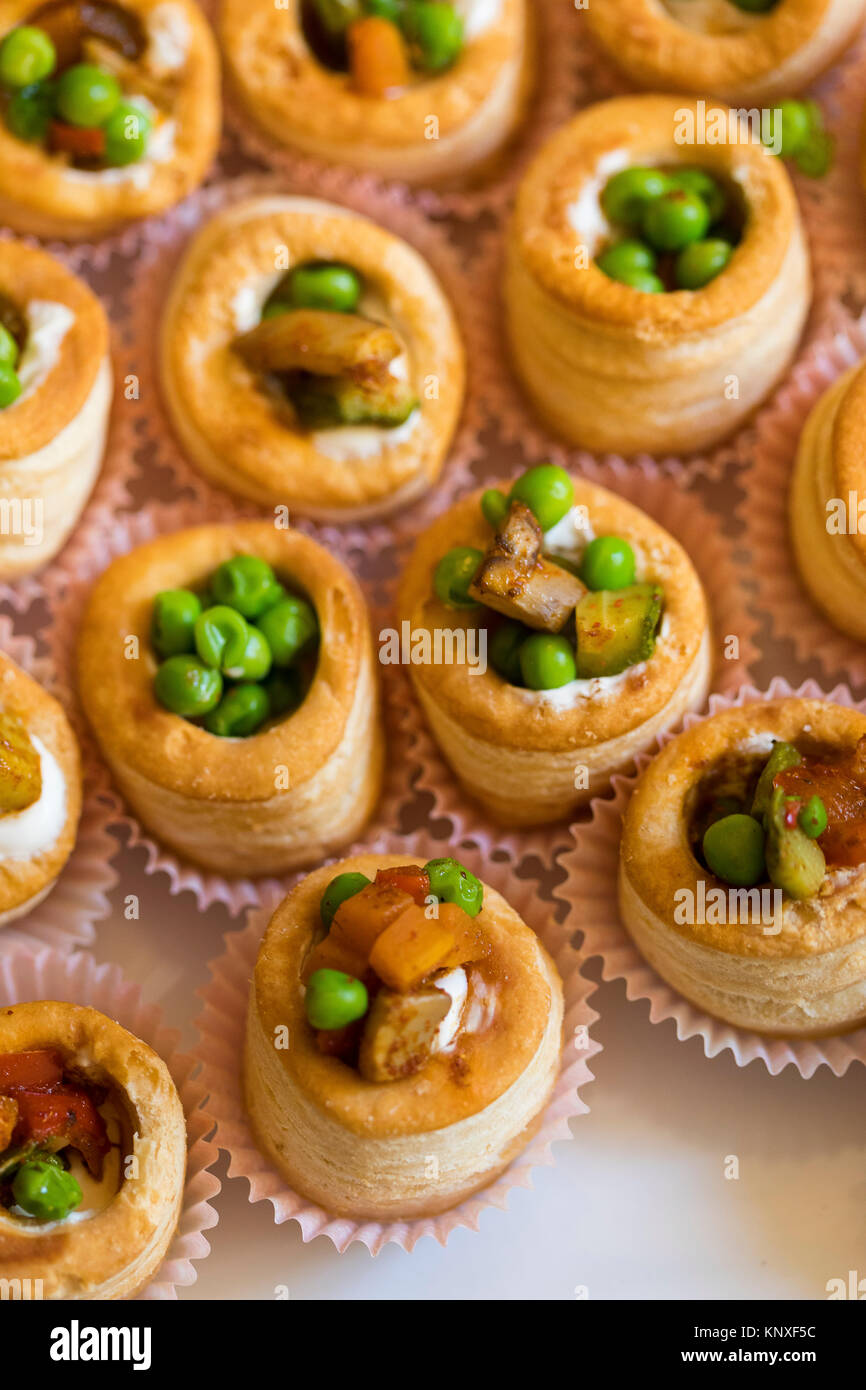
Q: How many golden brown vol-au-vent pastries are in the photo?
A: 13